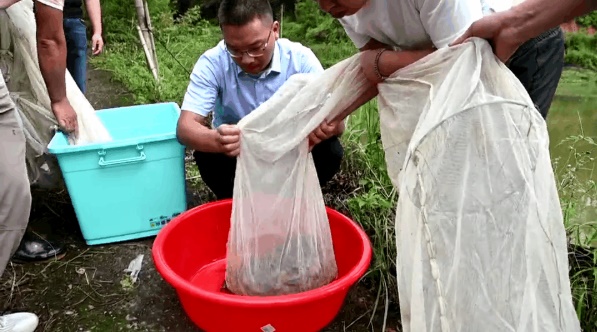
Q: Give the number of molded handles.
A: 1